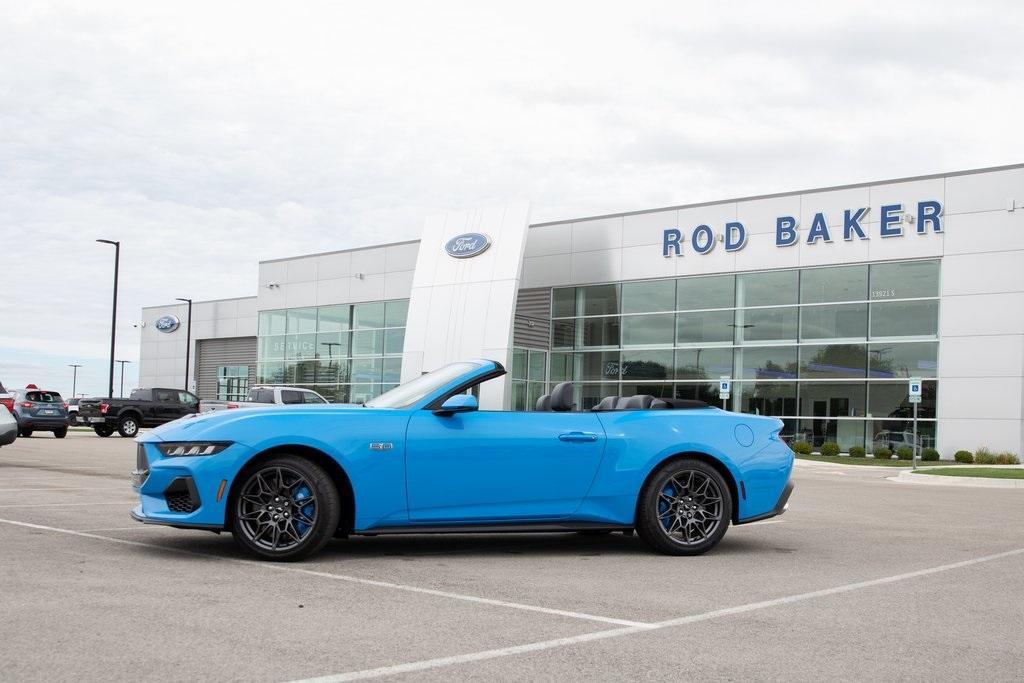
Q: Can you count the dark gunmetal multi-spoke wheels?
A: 2